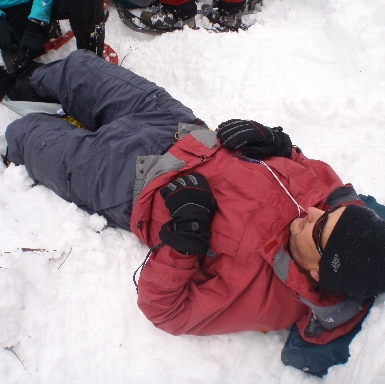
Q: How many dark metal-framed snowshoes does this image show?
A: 2